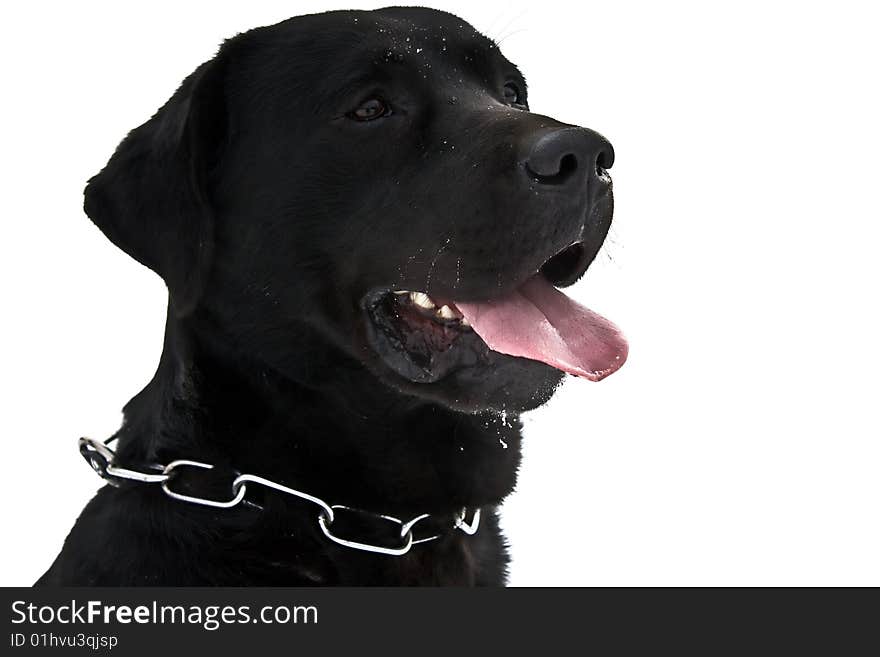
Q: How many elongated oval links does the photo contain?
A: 7